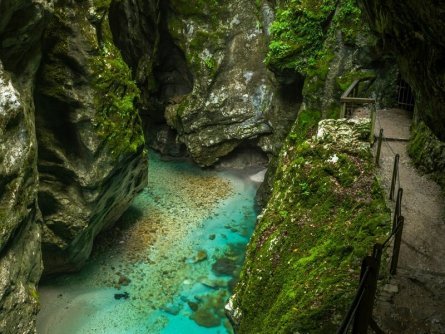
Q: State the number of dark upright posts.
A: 6